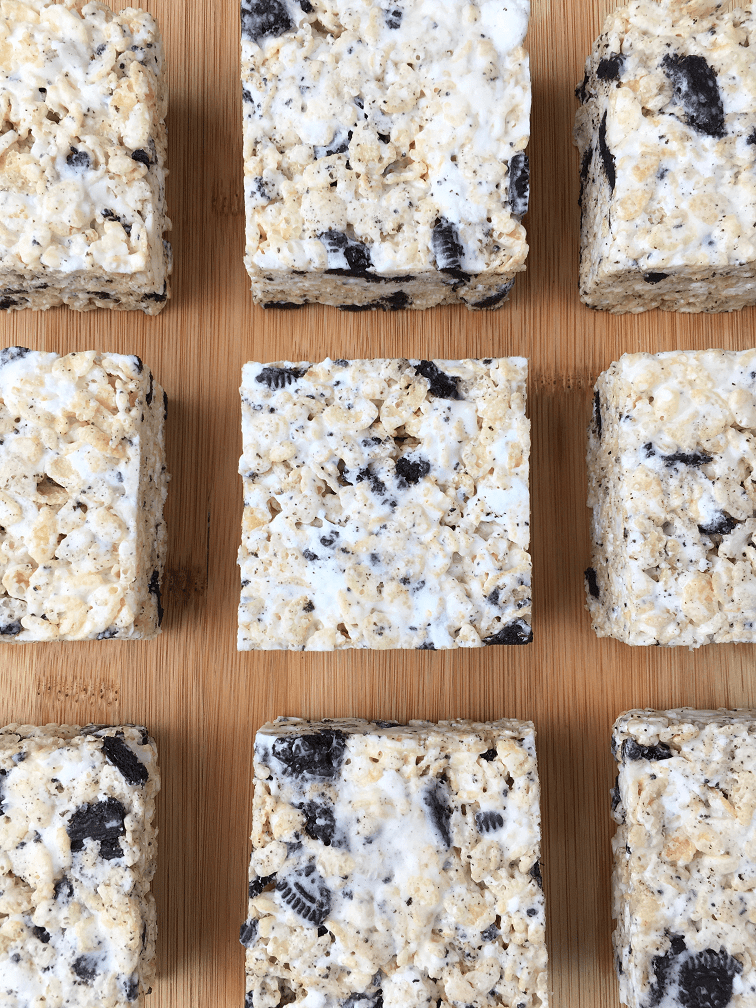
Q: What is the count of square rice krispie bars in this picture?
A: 9